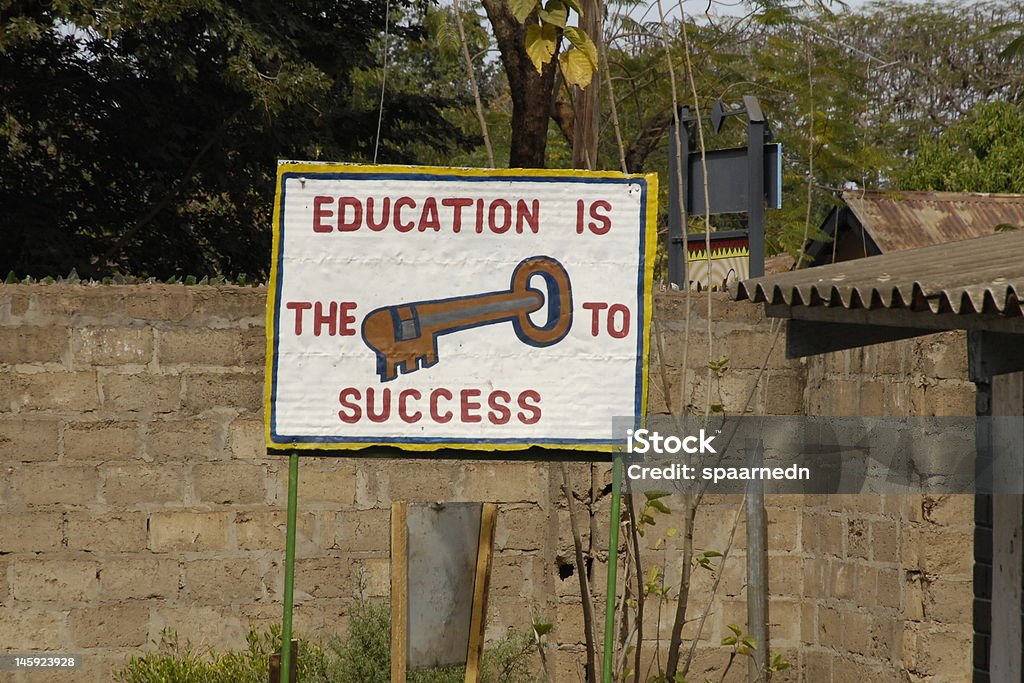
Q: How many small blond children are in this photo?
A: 0